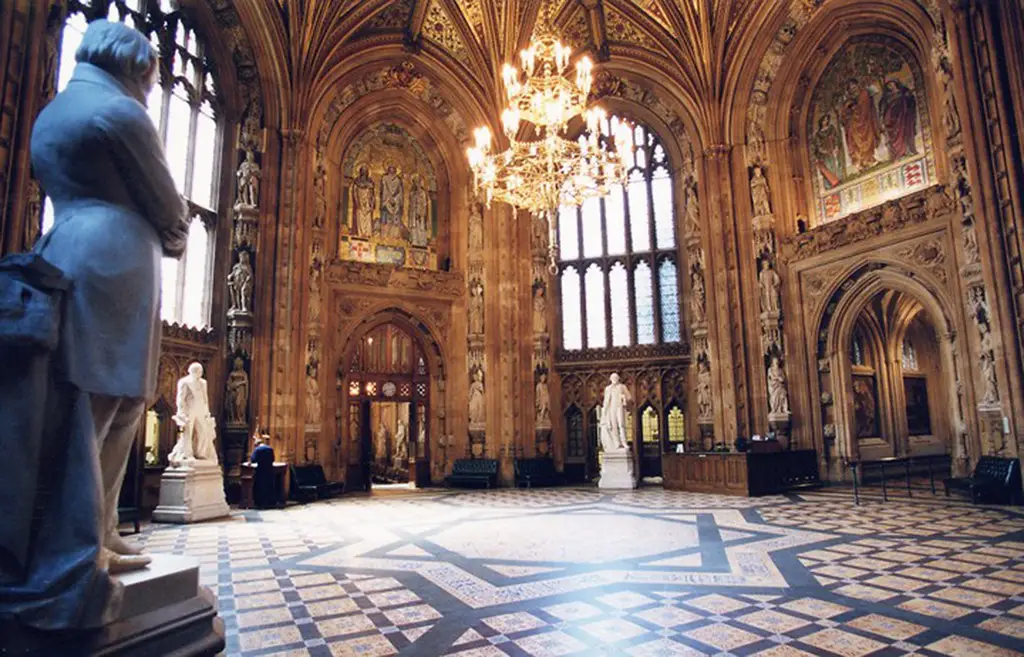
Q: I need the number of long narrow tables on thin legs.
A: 1